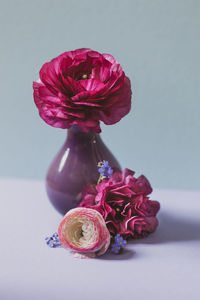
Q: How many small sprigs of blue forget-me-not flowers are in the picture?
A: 3